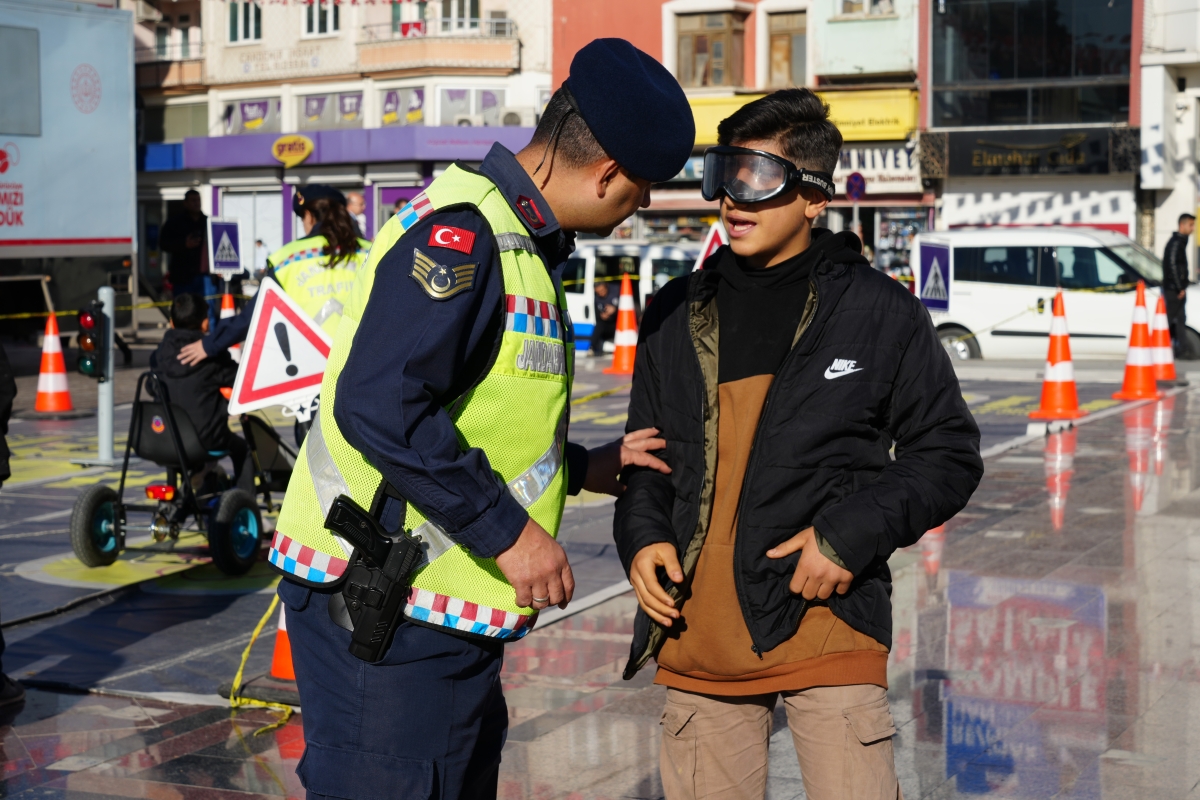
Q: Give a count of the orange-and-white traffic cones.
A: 7